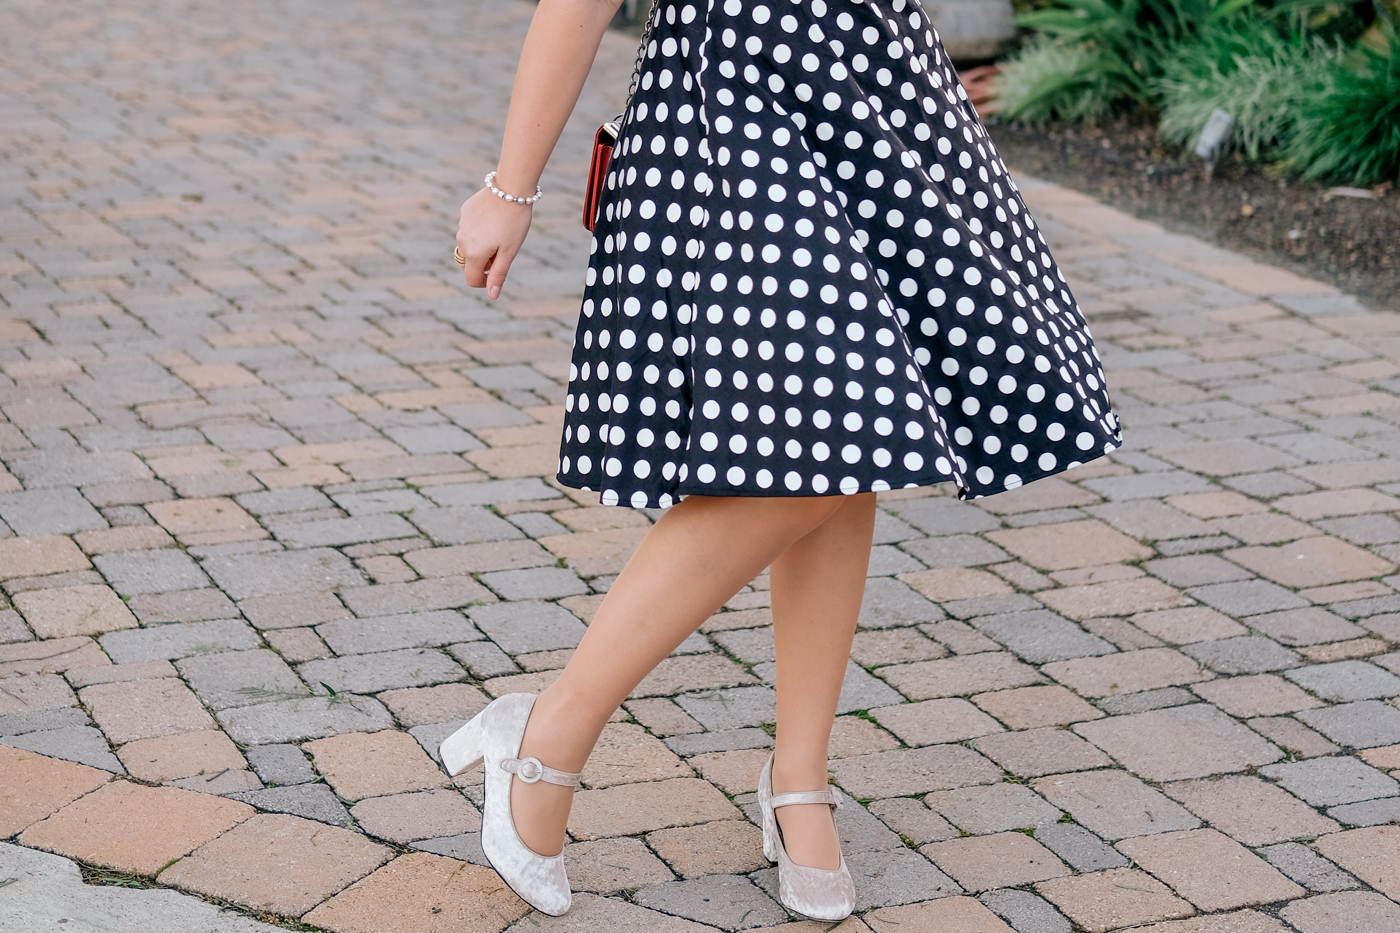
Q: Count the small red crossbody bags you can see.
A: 1